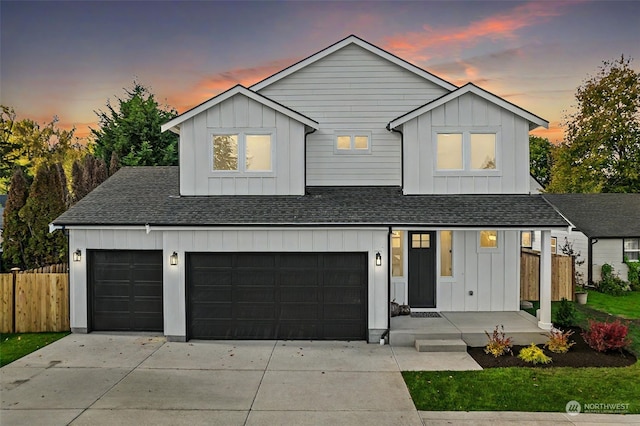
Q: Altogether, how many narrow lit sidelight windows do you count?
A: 2